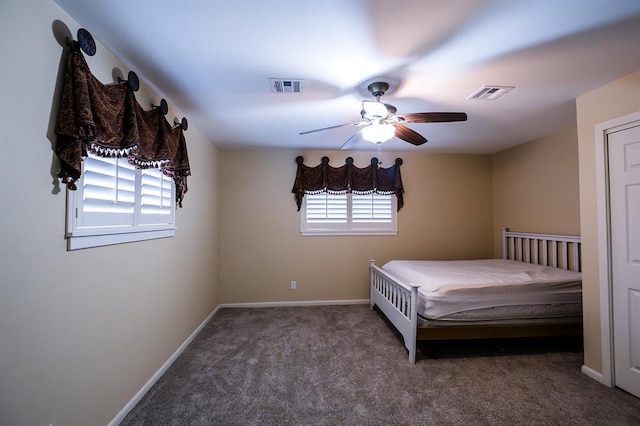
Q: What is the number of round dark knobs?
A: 9